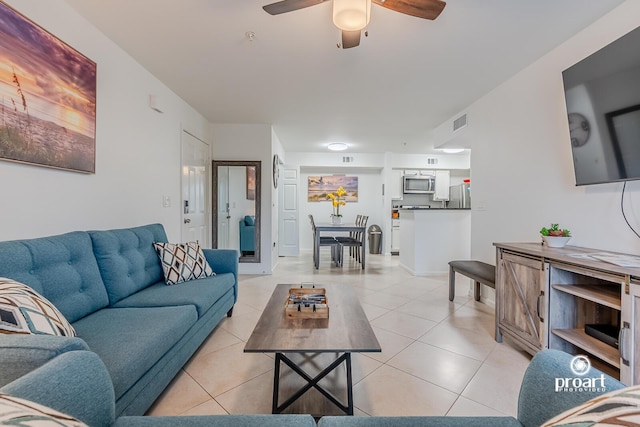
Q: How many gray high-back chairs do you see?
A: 4